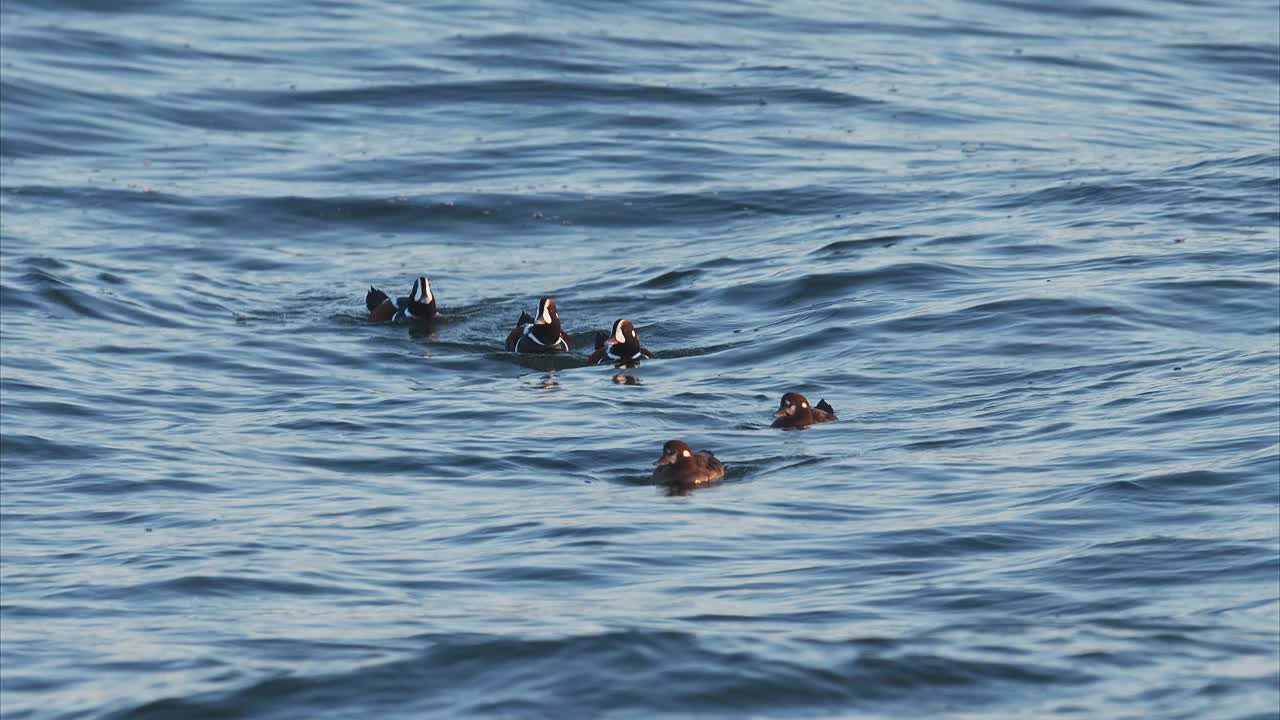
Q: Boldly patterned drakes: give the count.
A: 3